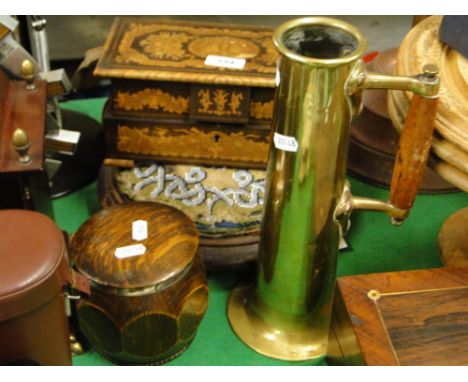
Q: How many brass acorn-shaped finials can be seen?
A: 2